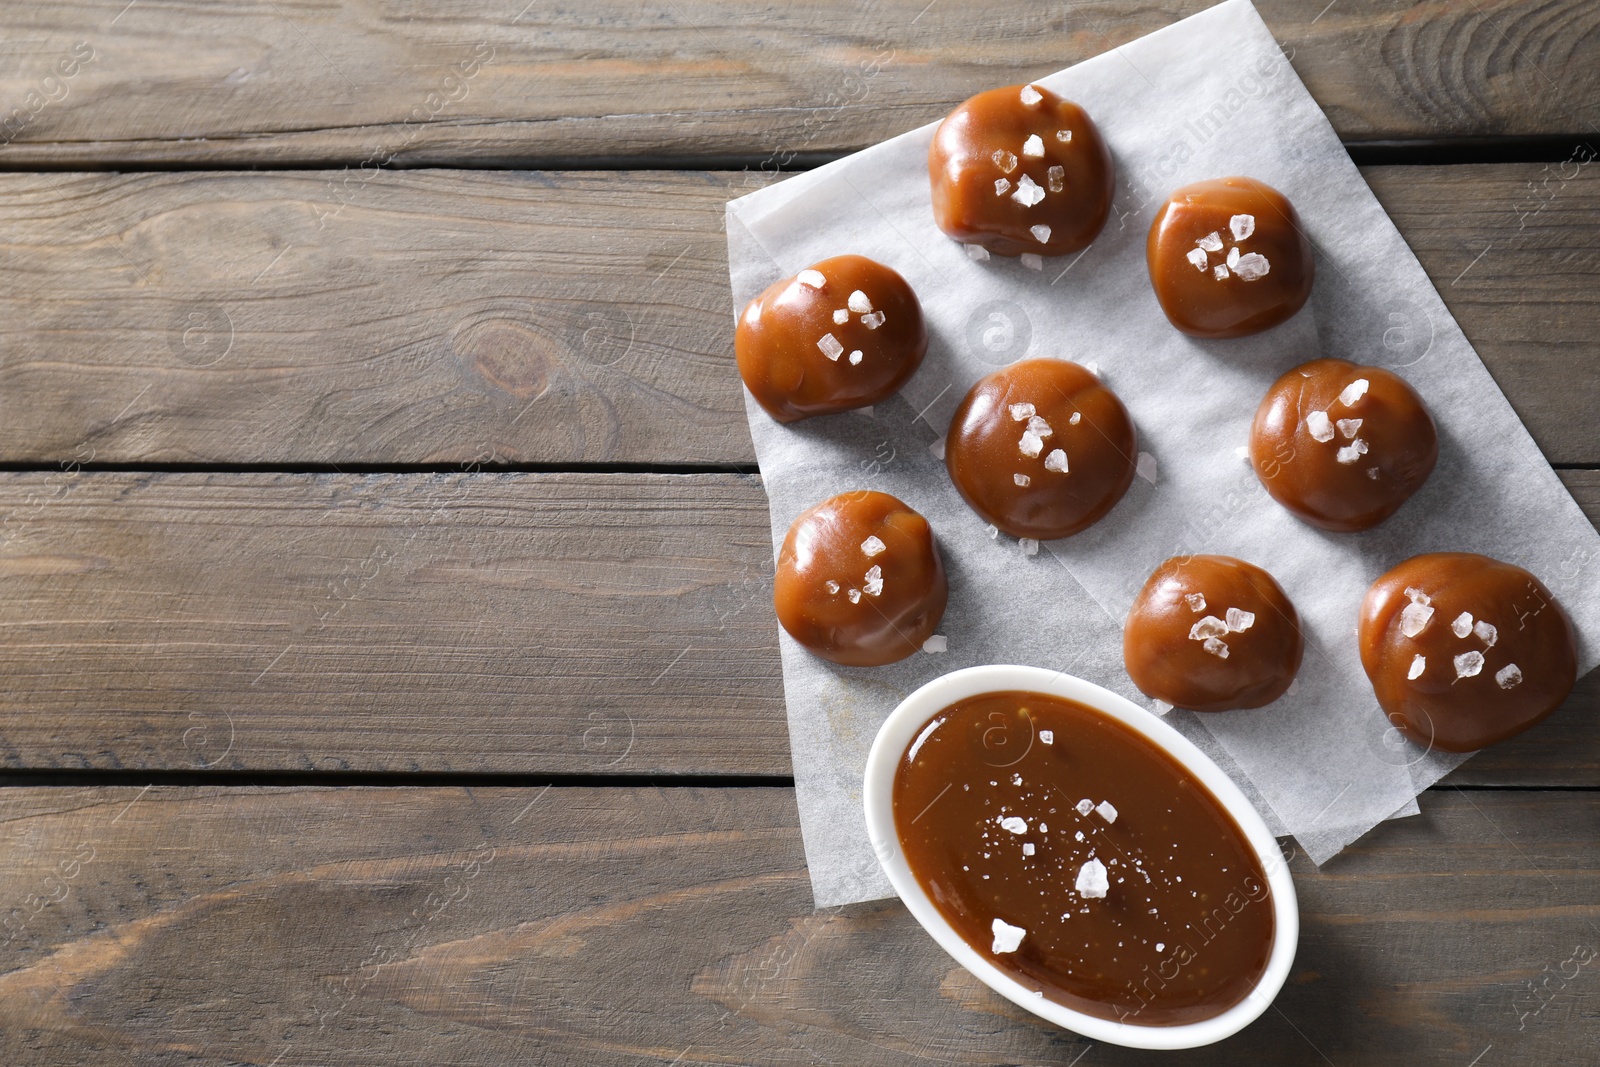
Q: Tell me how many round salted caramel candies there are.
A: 8